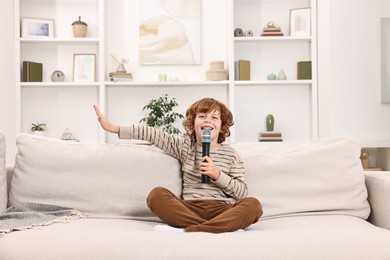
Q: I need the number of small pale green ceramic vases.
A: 2